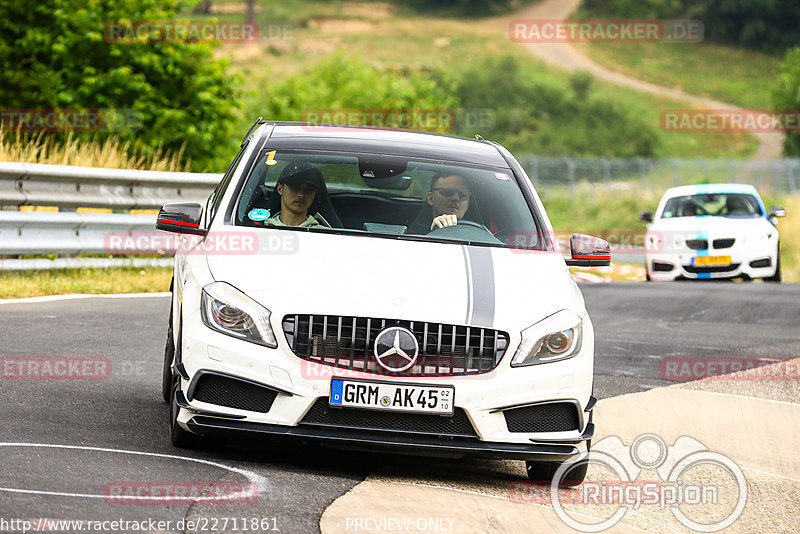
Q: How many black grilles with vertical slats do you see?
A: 1